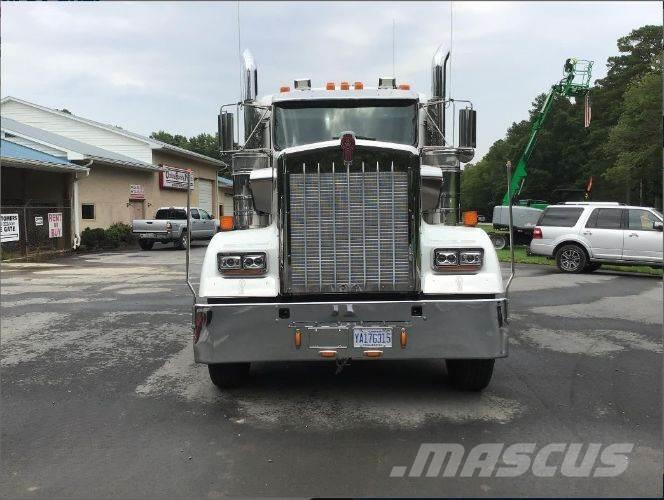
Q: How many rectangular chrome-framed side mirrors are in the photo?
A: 2